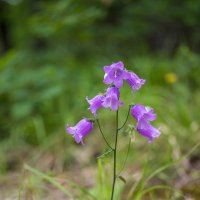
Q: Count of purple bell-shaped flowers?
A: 7